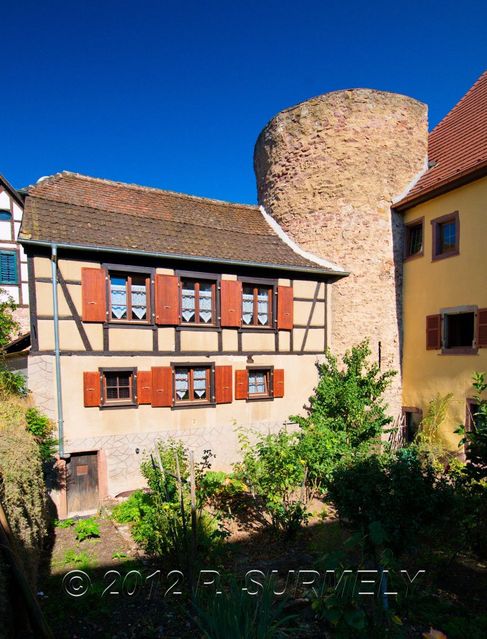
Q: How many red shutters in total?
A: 12